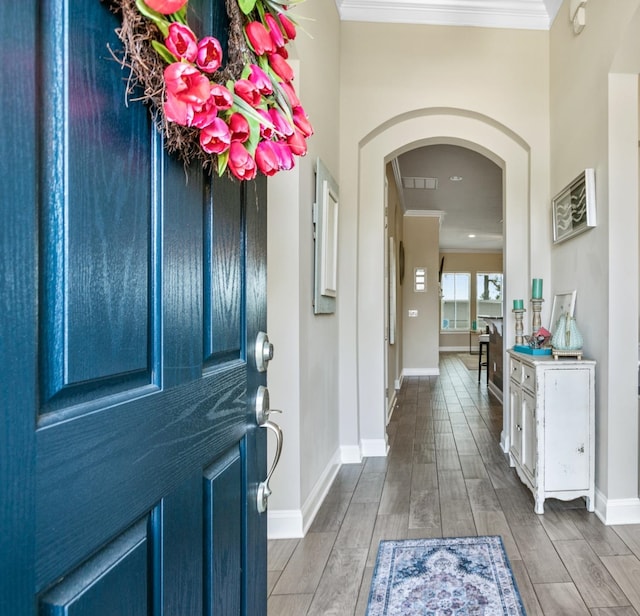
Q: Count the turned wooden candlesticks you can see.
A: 2